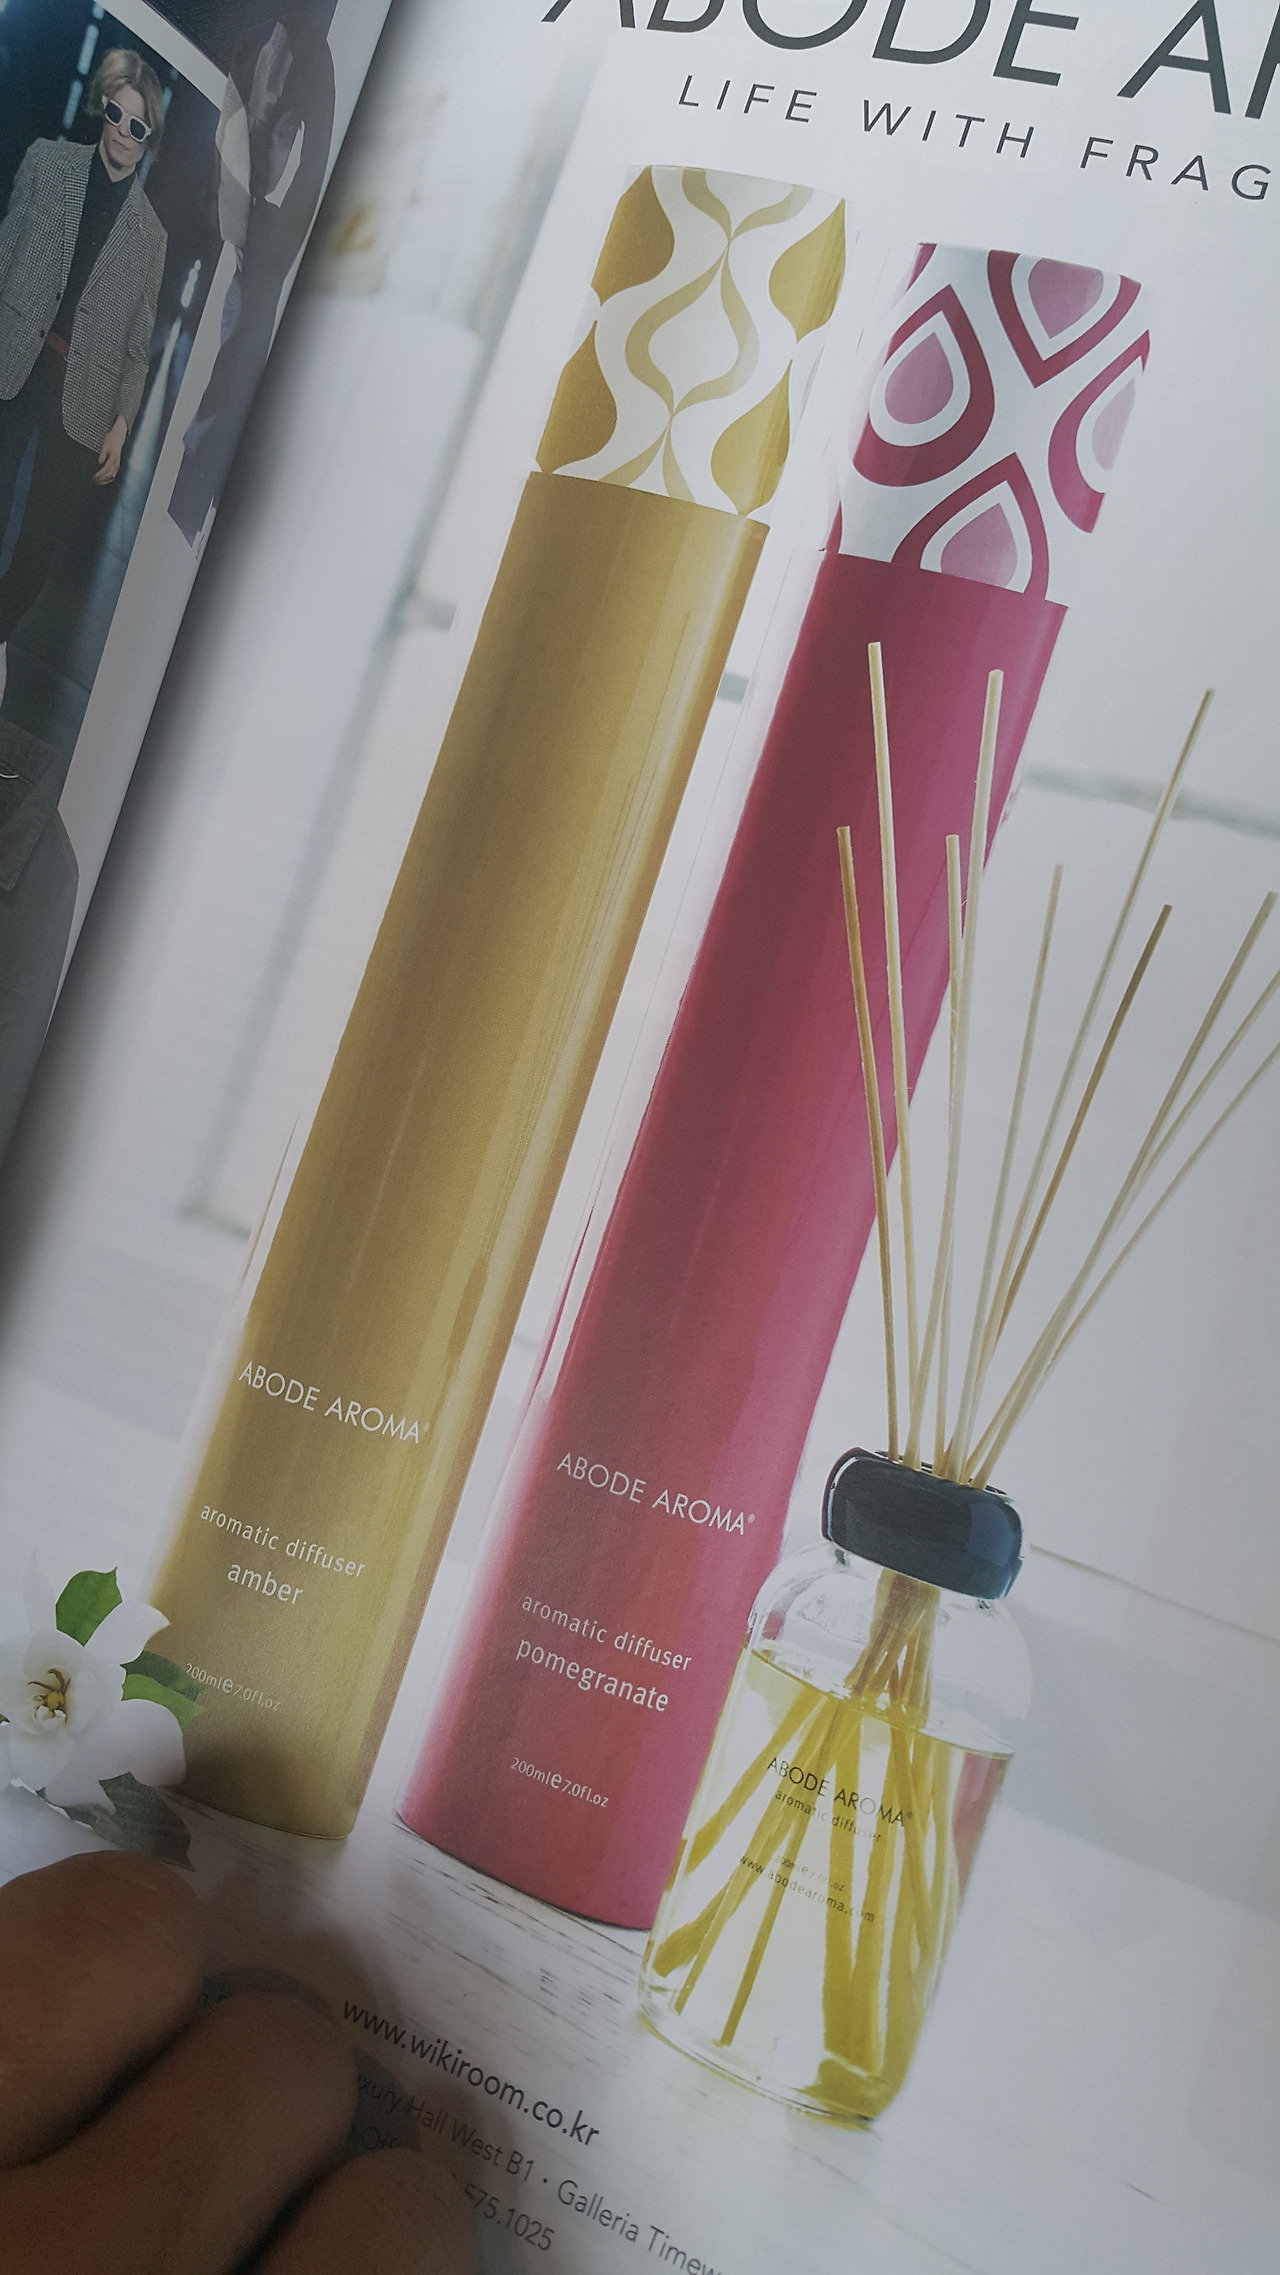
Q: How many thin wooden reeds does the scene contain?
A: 10